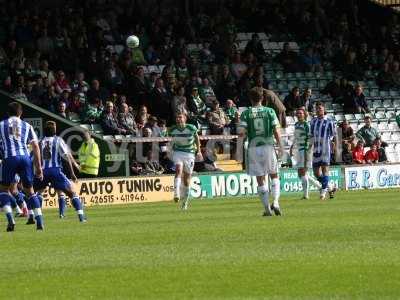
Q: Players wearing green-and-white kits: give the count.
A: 3